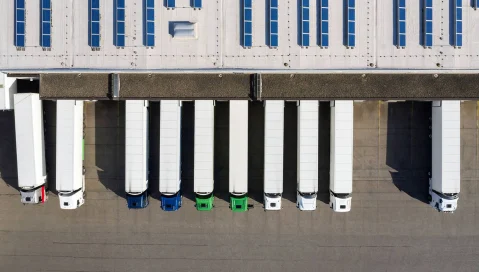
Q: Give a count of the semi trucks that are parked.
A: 10